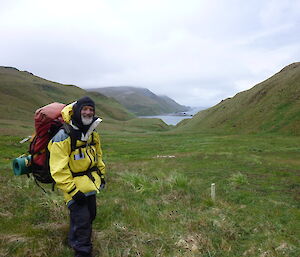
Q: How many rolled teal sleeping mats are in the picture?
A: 1